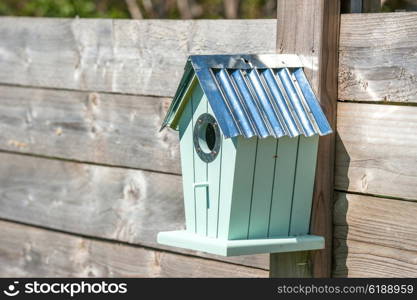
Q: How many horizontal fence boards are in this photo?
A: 7